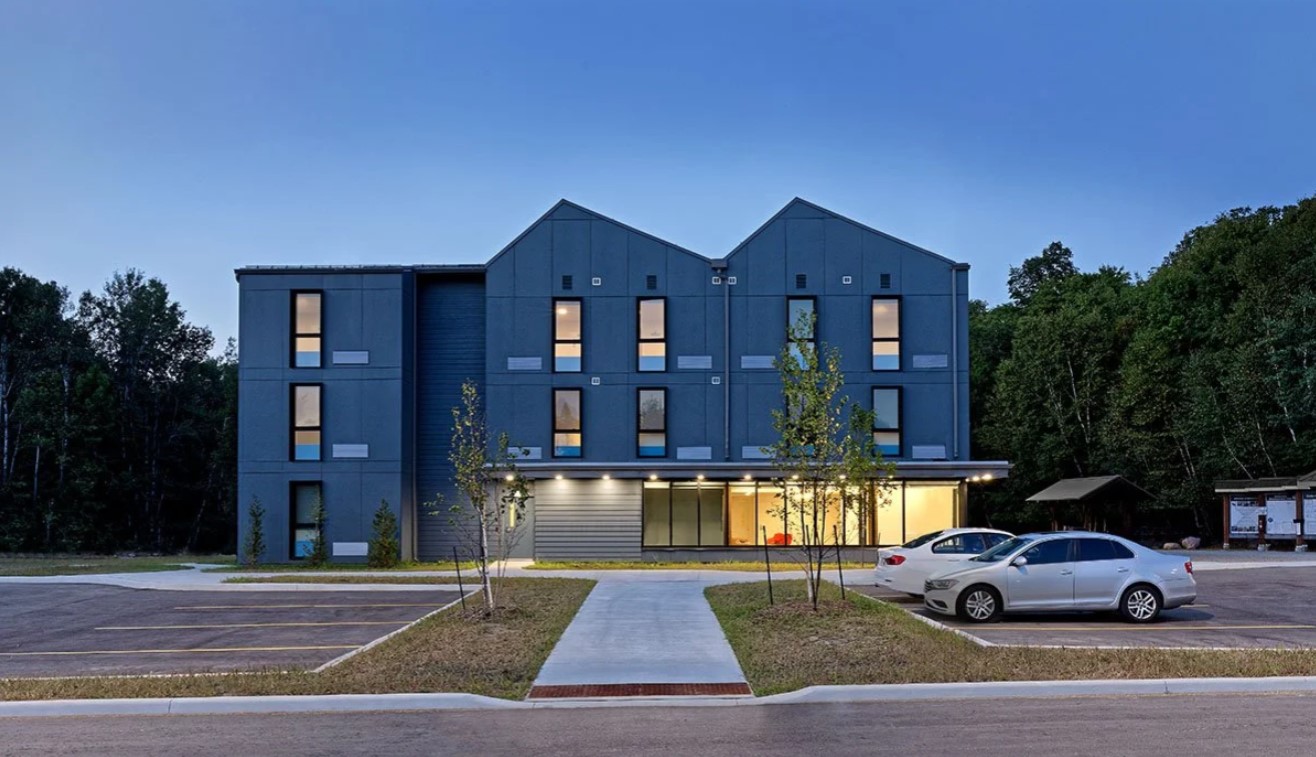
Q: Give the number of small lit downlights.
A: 12